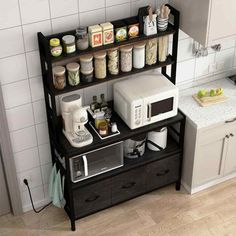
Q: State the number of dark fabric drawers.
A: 3